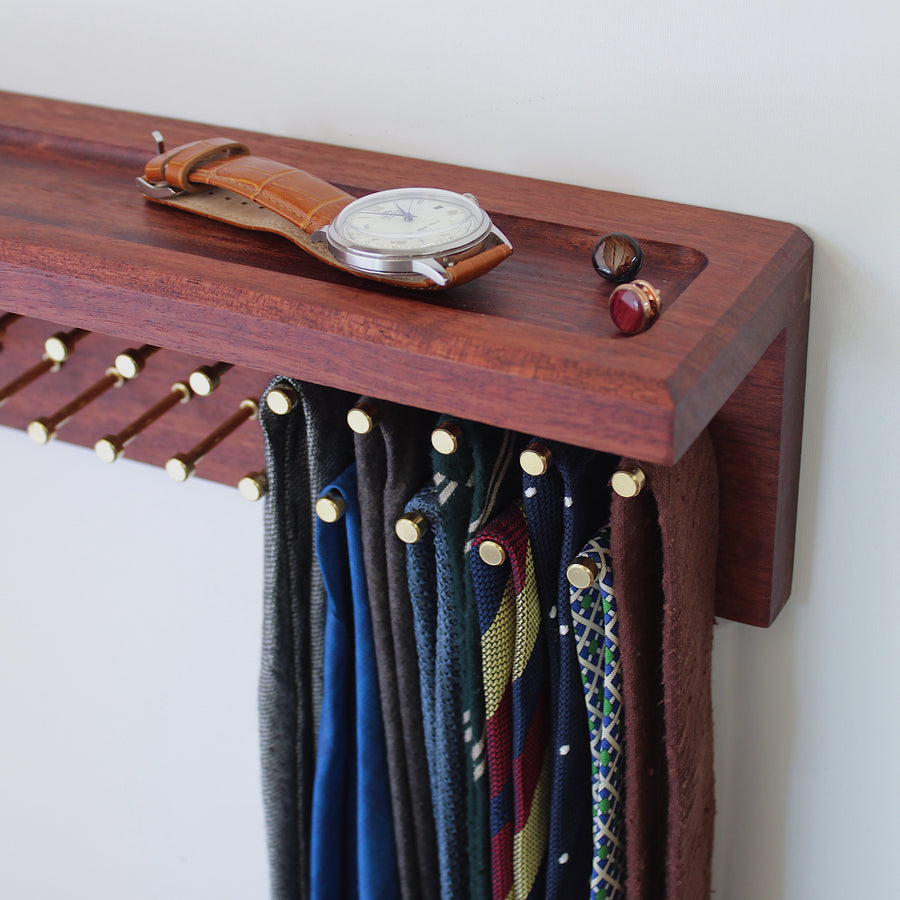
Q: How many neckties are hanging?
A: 9